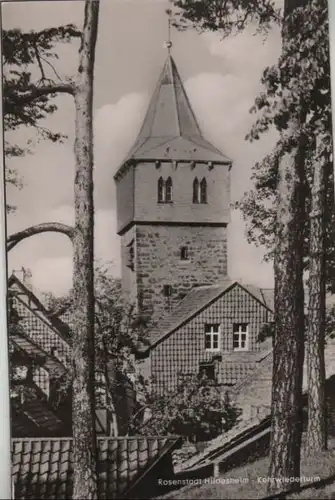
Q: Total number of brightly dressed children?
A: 0